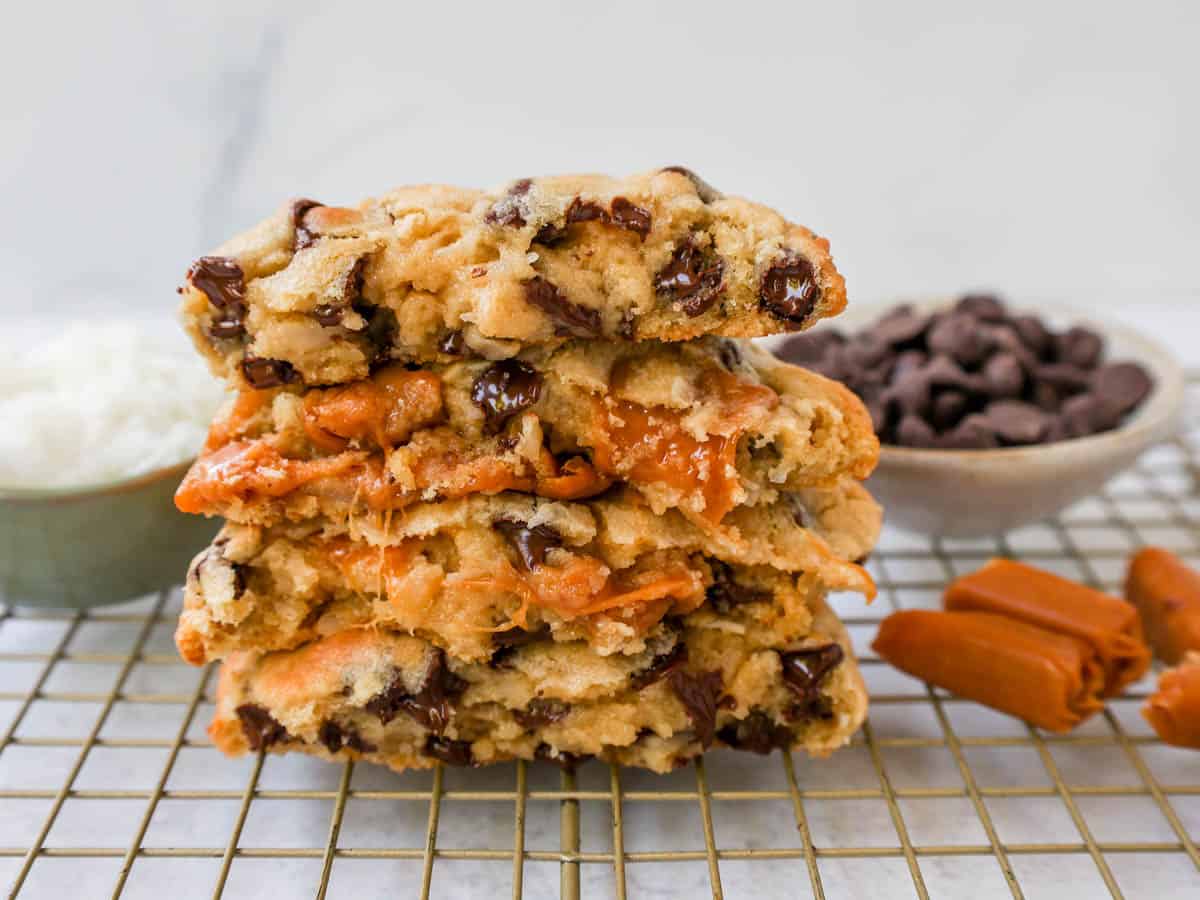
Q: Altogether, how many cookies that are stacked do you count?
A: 4